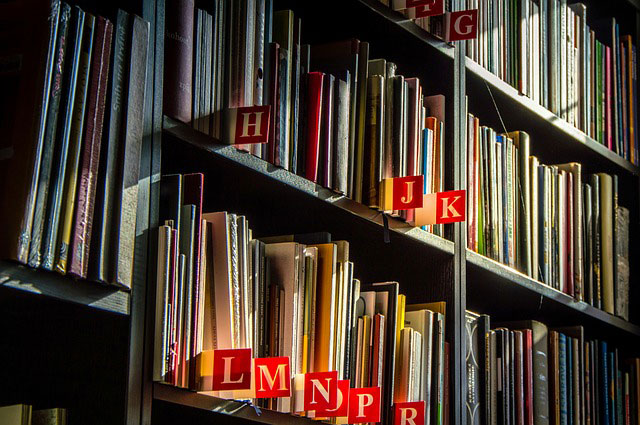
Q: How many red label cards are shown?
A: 12